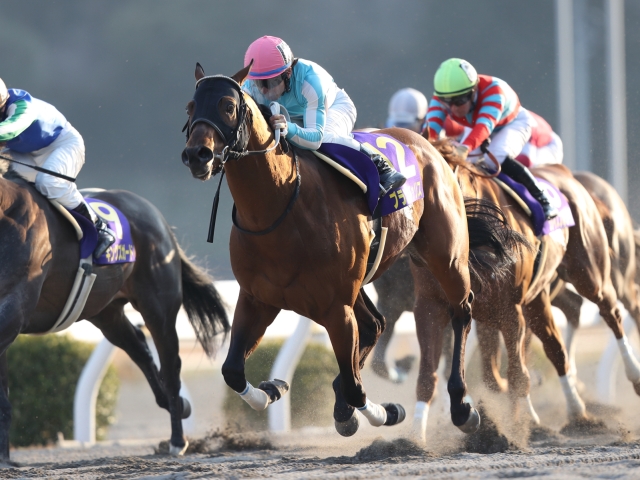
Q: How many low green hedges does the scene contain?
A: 2